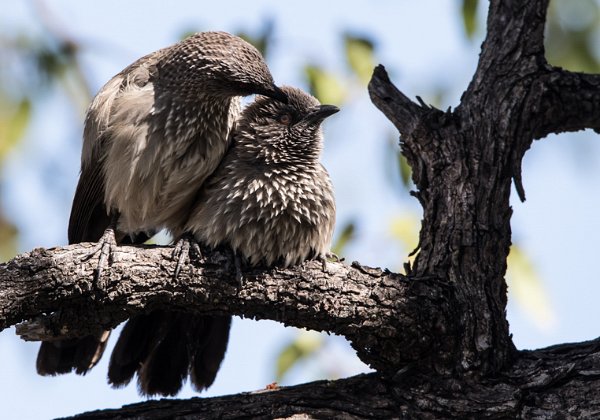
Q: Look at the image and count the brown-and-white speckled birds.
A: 2